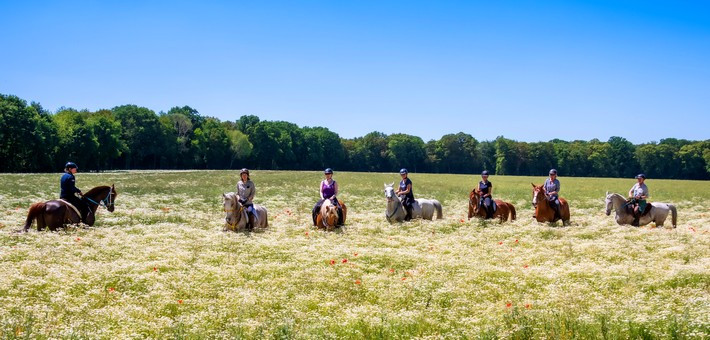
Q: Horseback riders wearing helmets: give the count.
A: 7